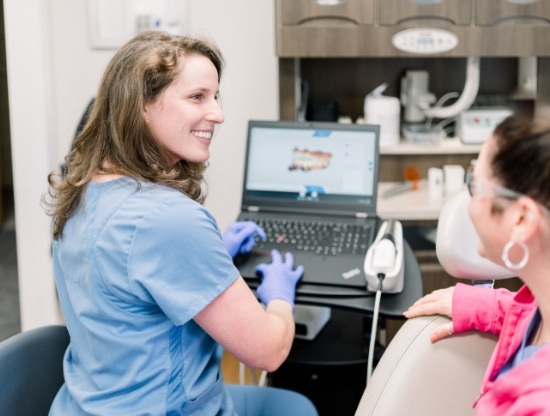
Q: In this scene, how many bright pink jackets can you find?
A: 1